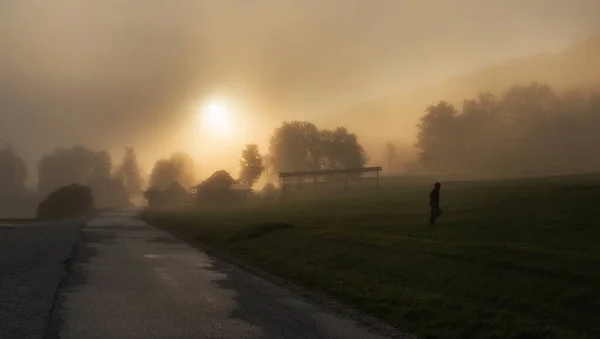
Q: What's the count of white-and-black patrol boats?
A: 0